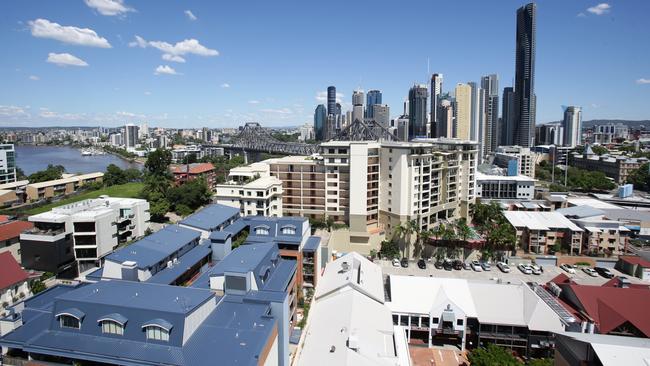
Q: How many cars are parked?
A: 15